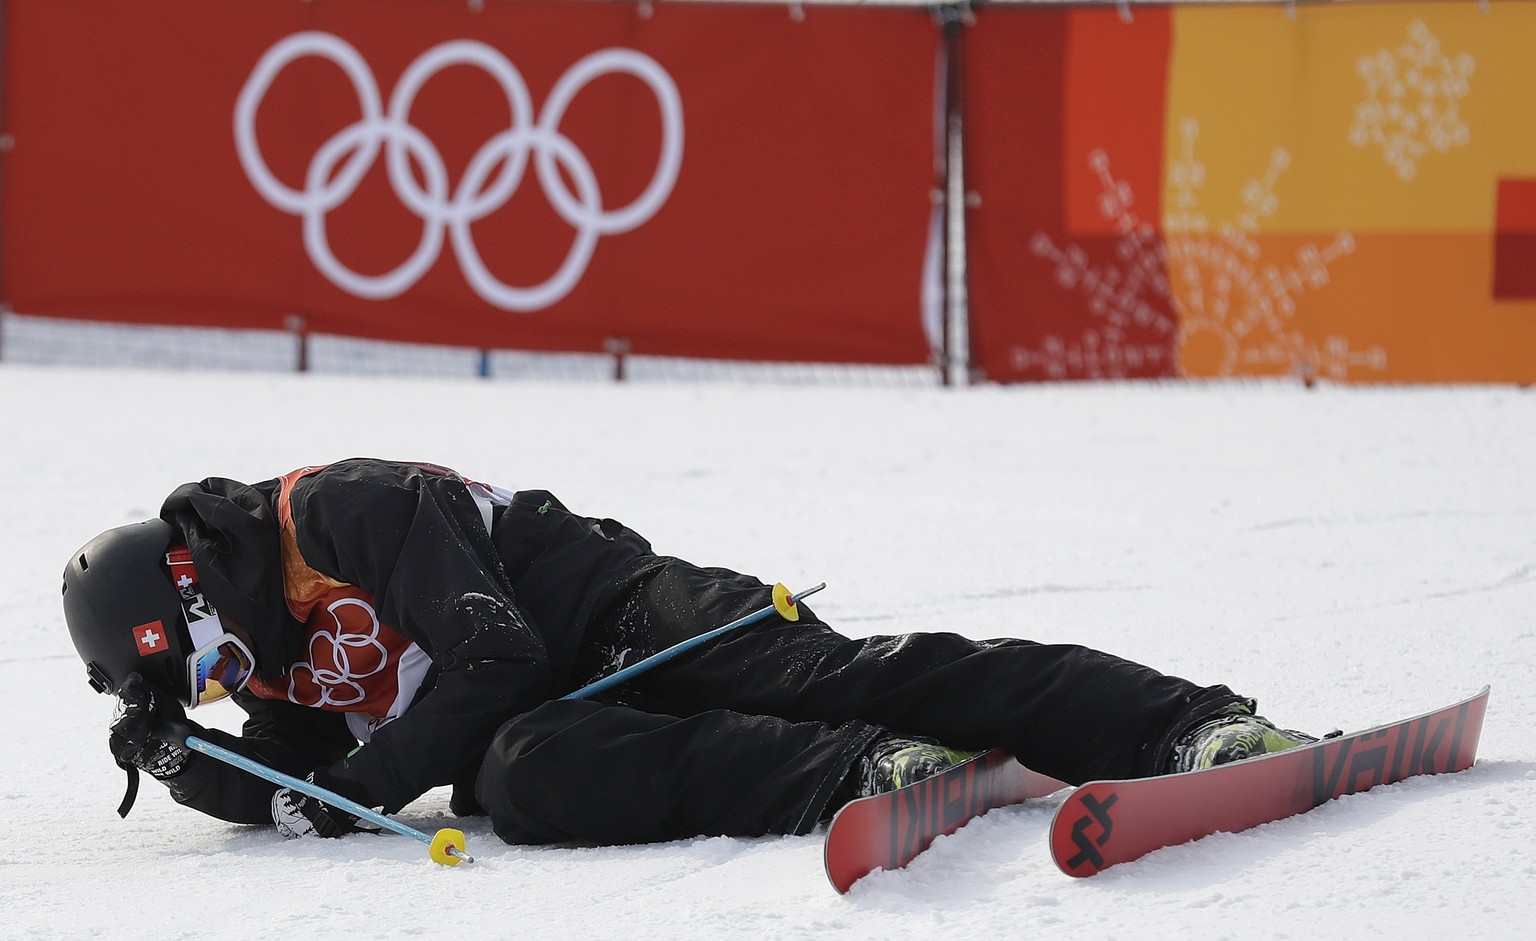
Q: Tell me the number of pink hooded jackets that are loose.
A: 0